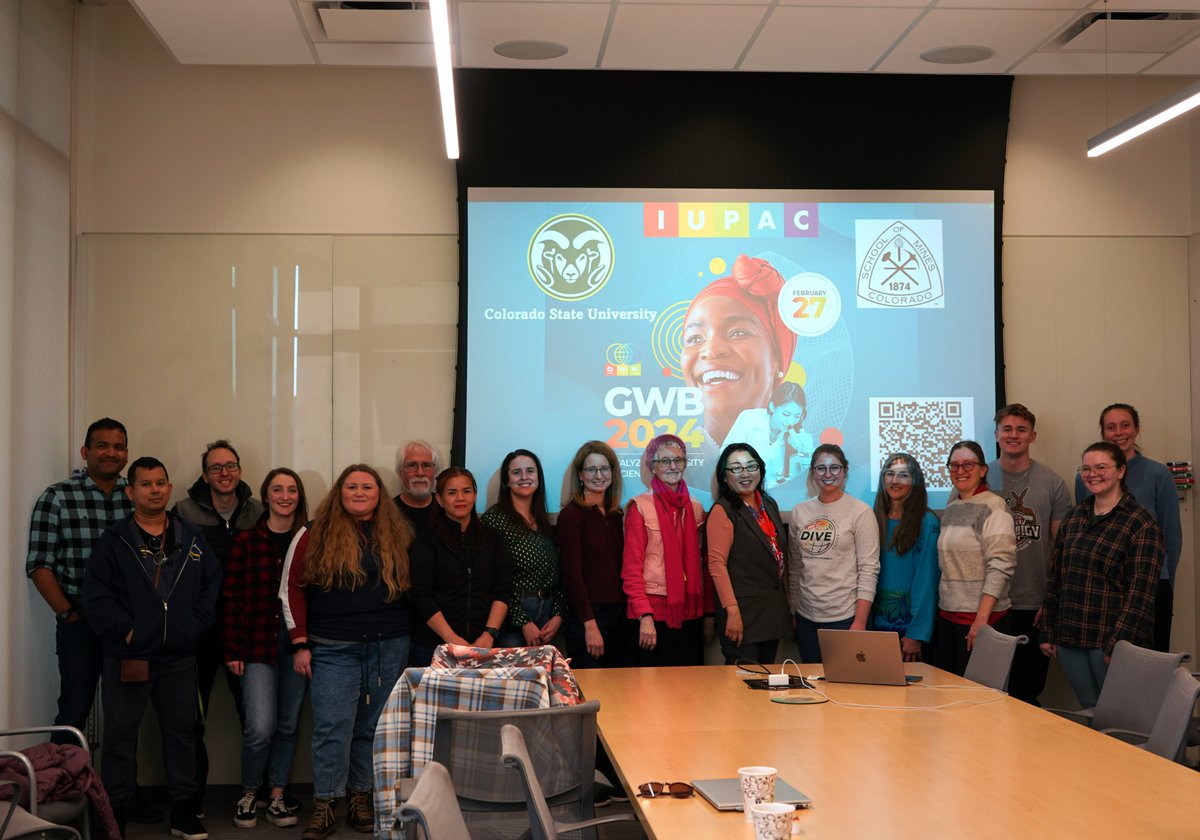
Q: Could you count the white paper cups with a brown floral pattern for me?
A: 2